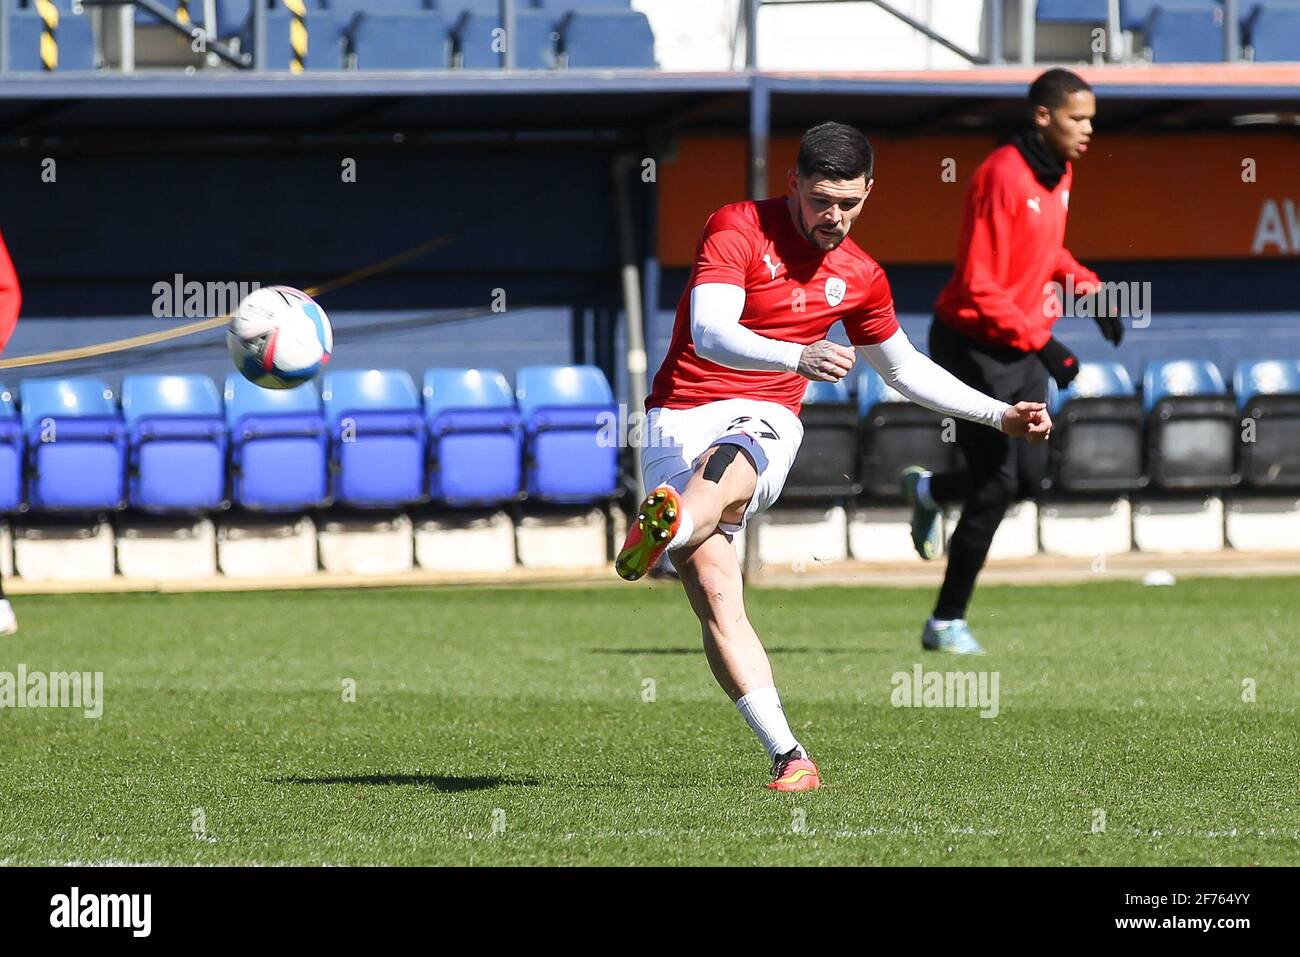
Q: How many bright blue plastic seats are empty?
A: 7